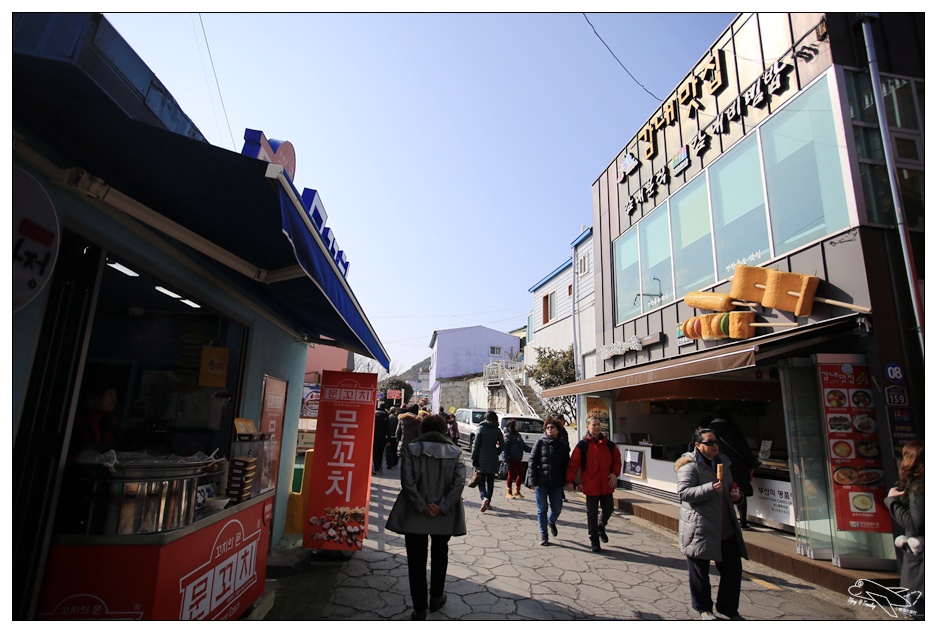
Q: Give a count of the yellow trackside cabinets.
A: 0